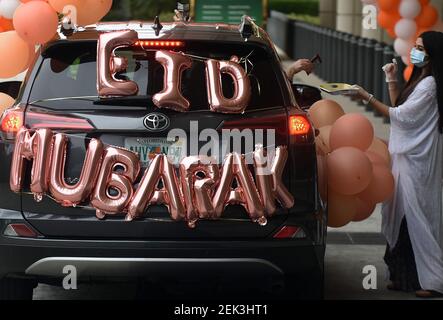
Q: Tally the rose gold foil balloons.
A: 10